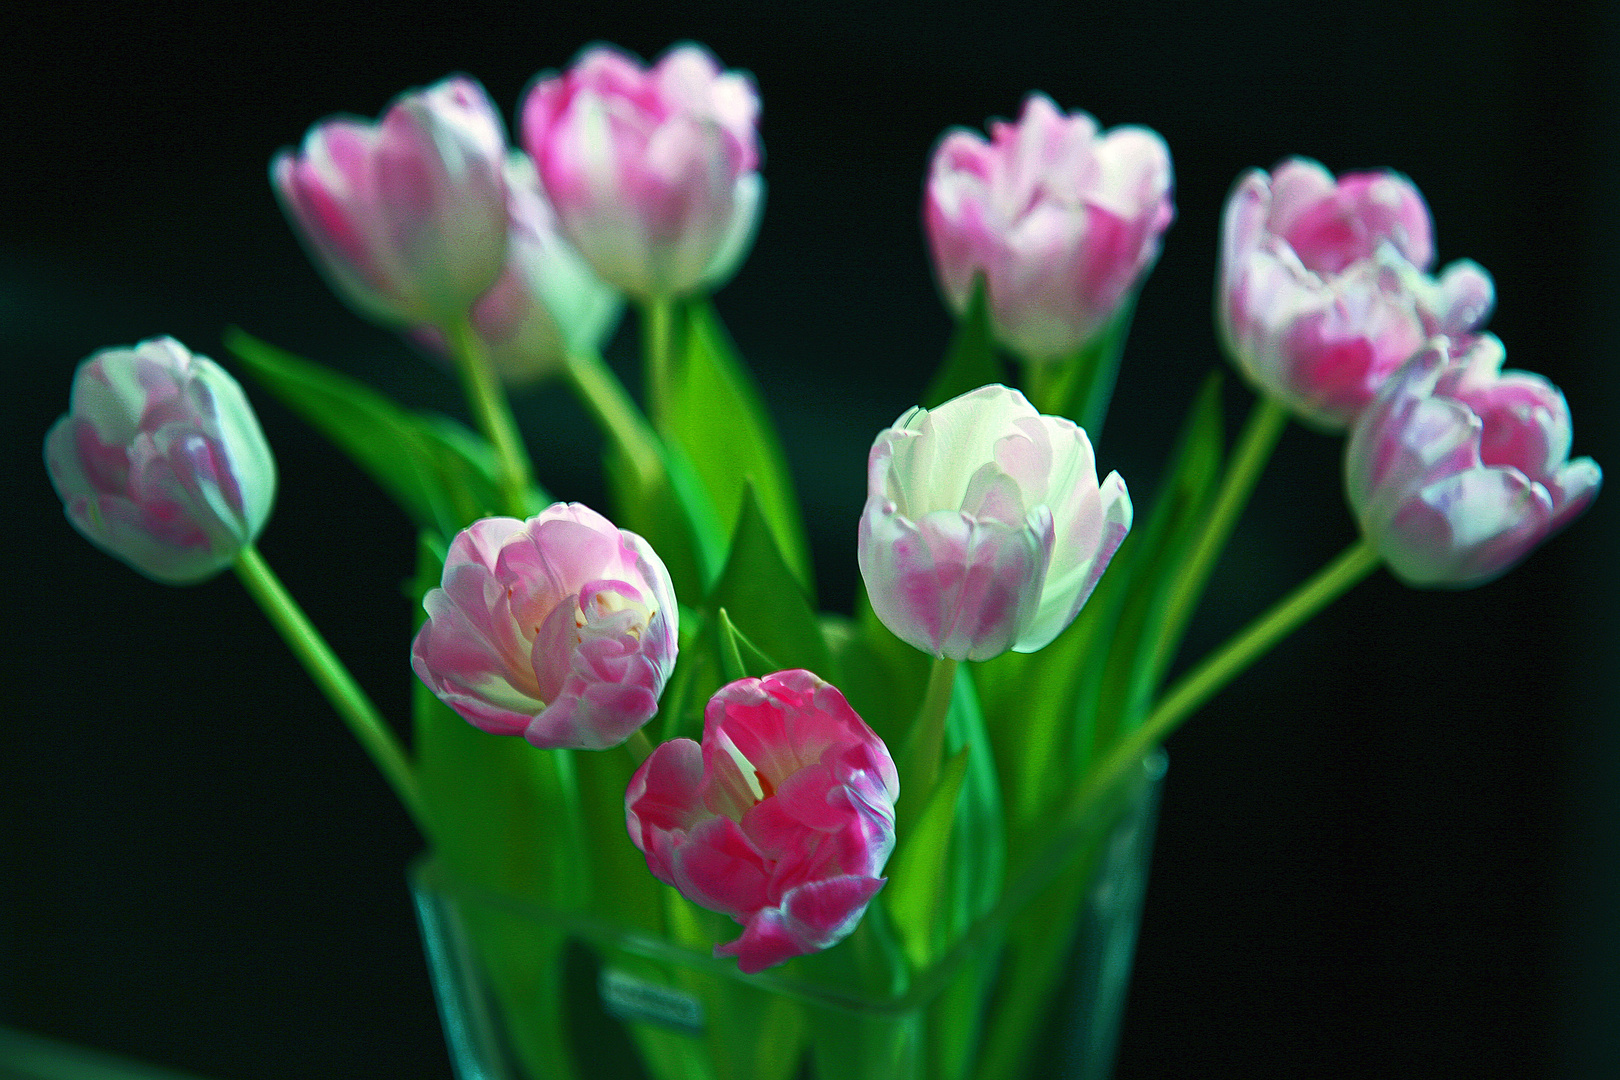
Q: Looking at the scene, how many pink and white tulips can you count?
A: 10